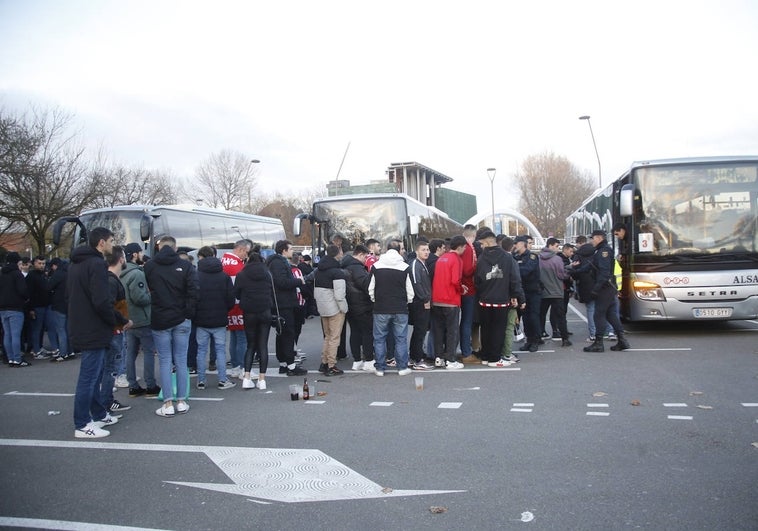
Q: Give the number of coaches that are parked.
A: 3